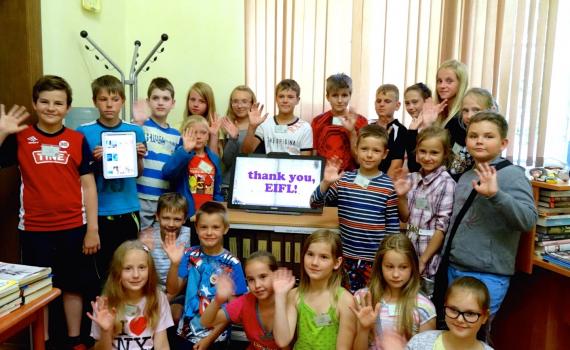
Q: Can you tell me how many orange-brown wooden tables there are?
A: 2